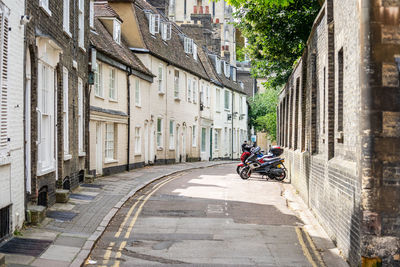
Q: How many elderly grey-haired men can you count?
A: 0